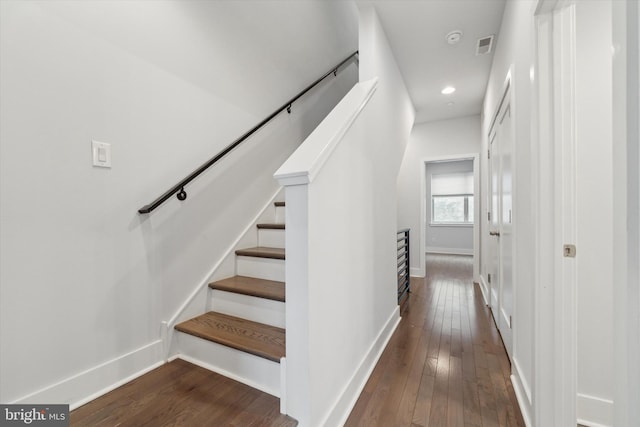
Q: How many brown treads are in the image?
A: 5